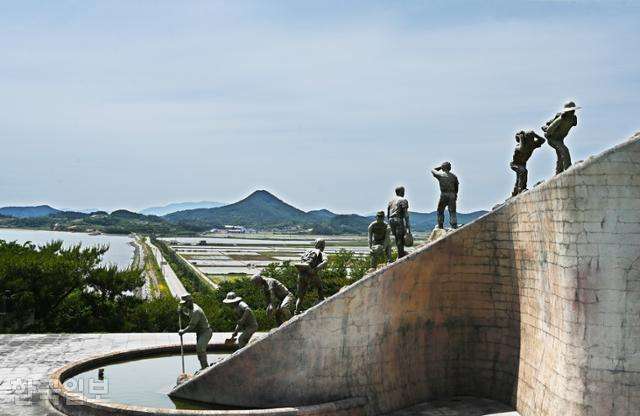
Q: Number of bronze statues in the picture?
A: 9